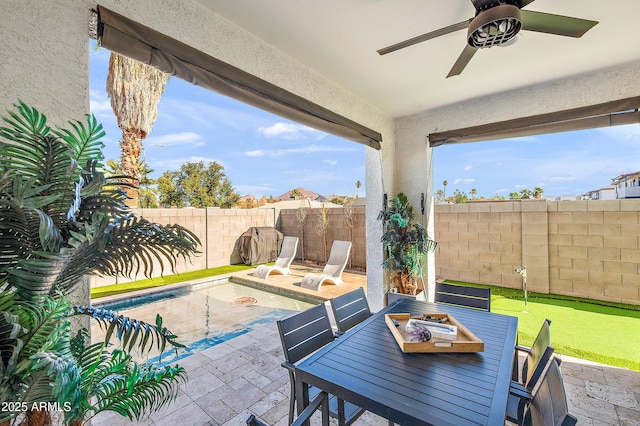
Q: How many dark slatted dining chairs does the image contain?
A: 6